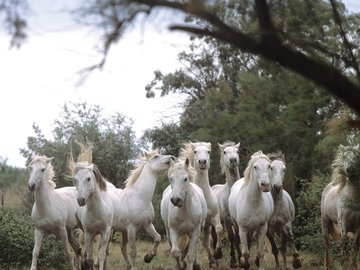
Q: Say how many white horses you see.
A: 9